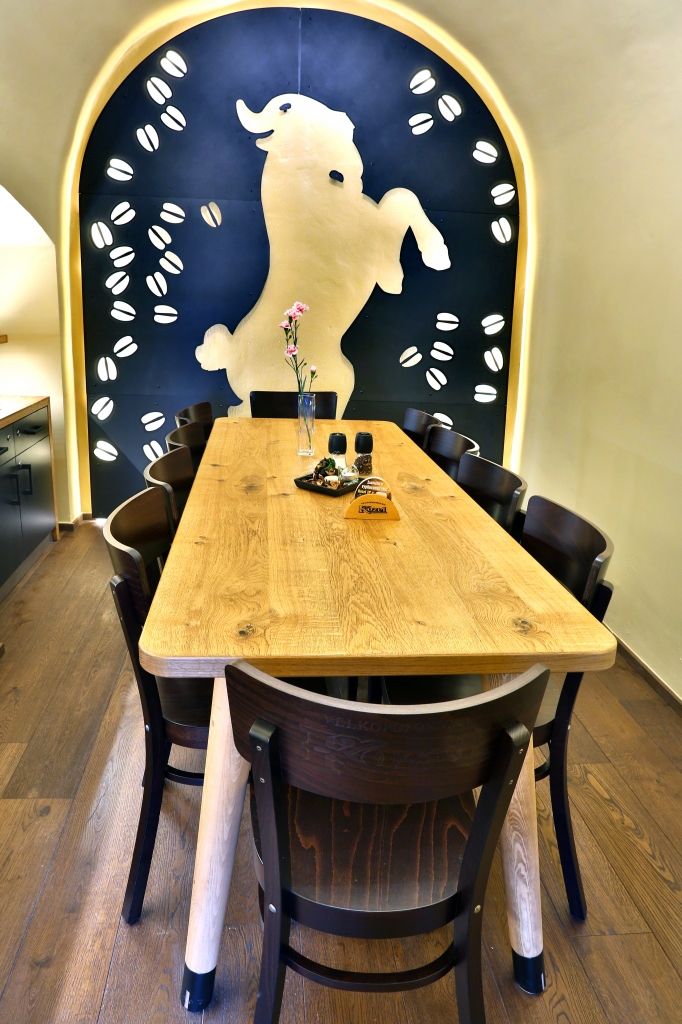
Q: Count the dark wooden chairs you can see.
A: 10